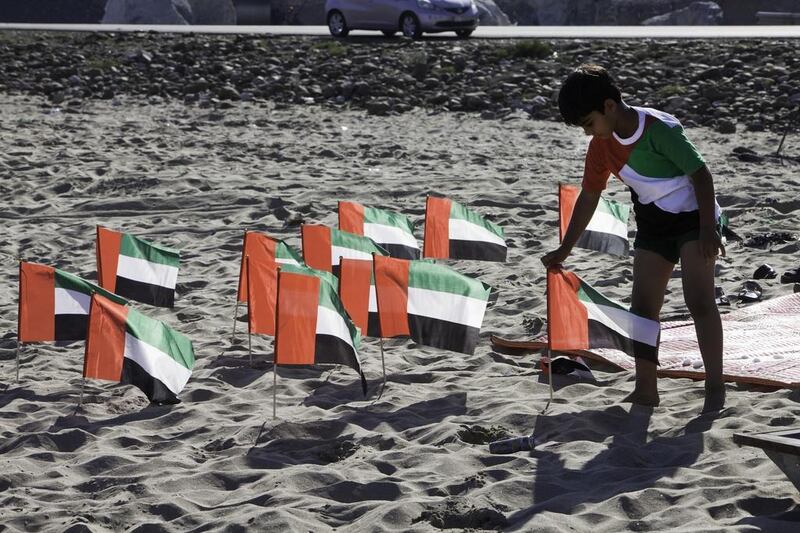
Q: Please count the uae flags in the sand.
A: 13